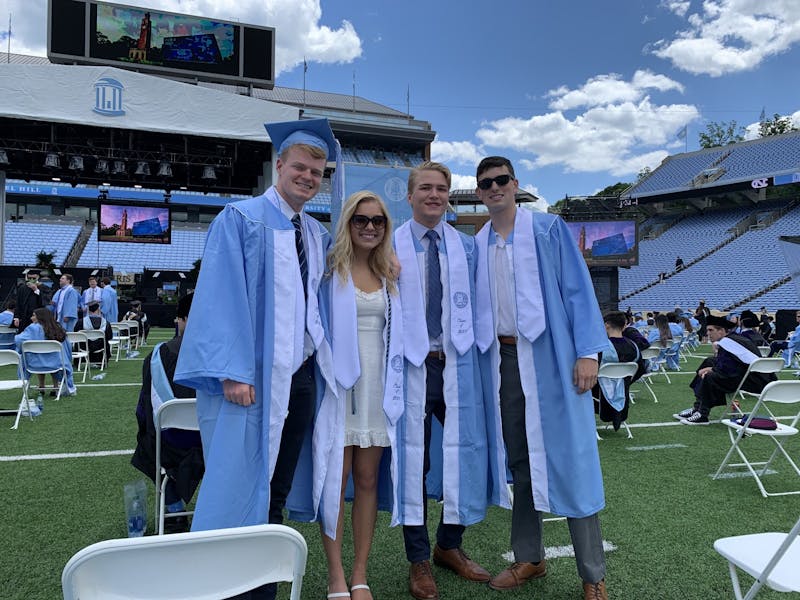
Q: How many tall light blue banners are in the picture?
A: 1